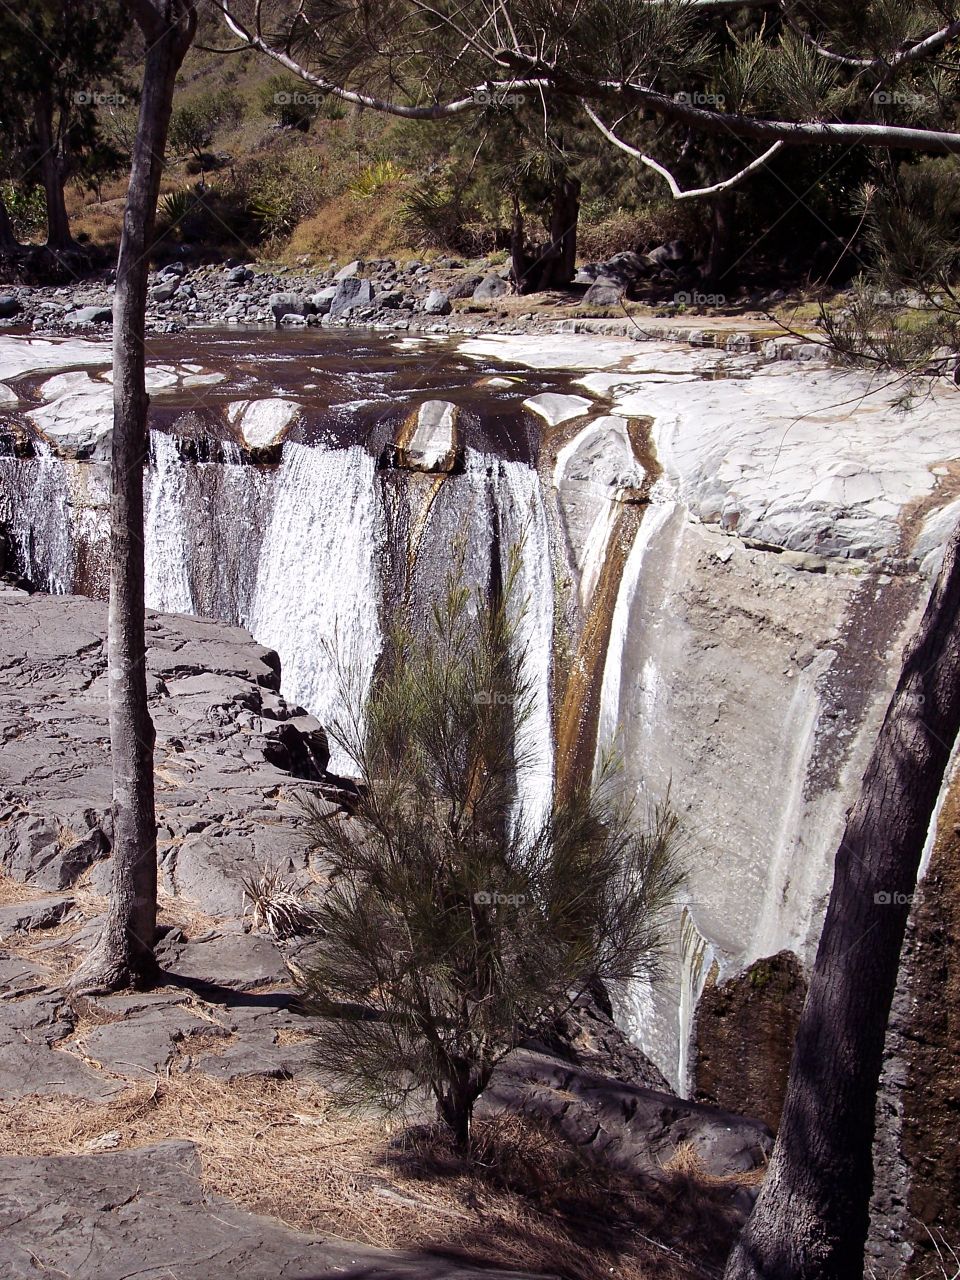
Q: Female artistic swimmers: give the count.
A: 0